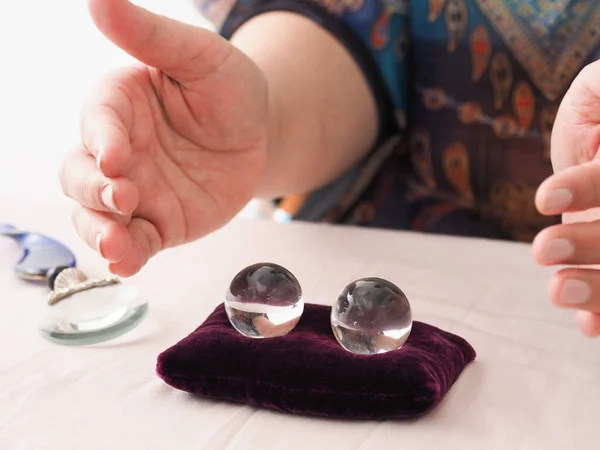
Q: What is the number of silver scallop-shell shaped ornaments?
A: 1